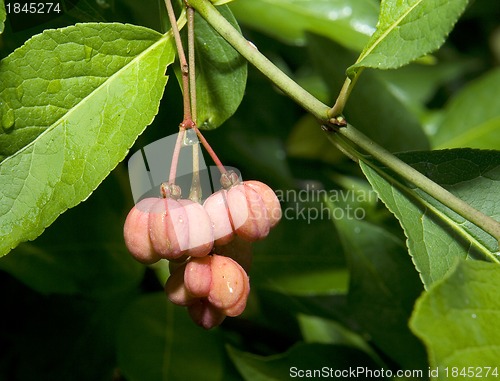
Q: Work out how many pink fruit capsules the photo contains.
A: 3